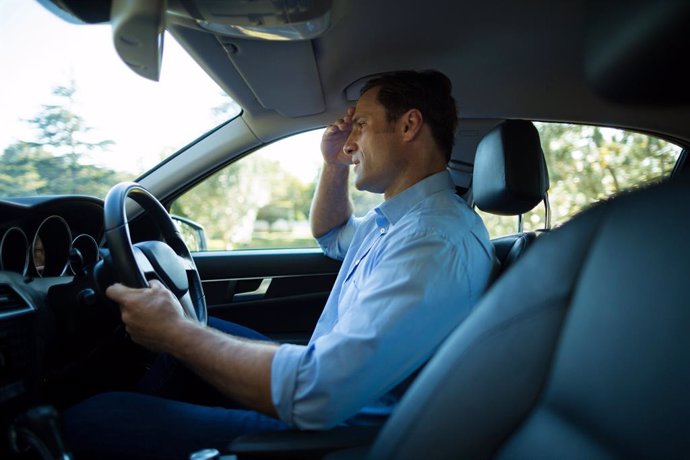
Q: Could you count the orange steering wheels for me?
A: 0